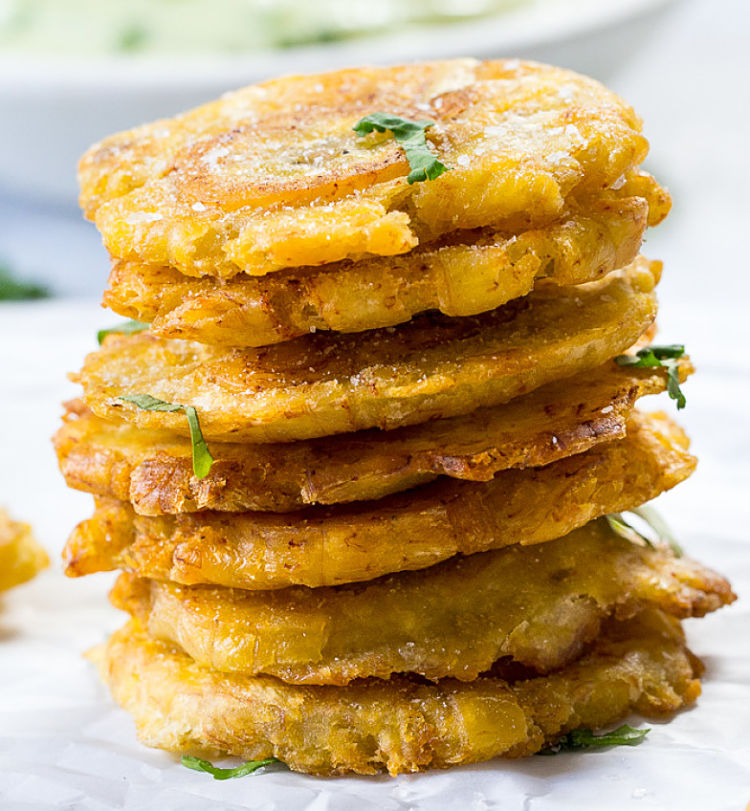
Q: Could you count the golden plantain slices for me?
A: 7